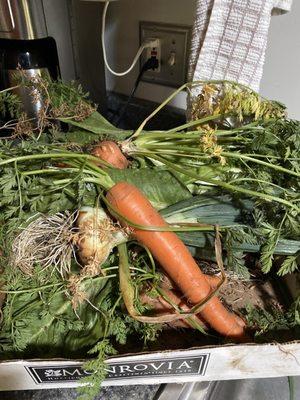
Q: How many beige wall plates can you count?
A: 1